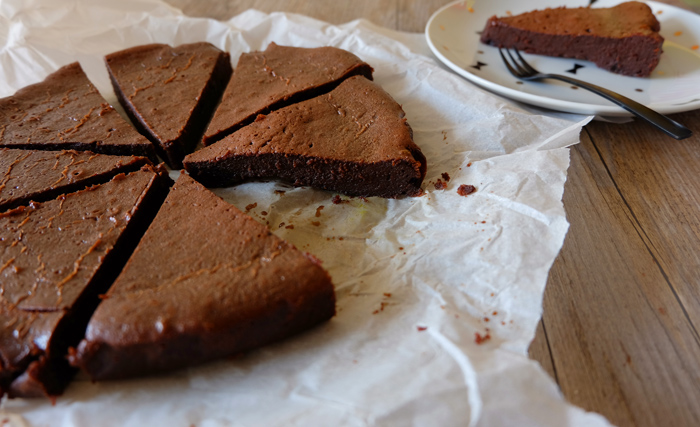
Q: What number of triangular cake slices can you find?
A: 8